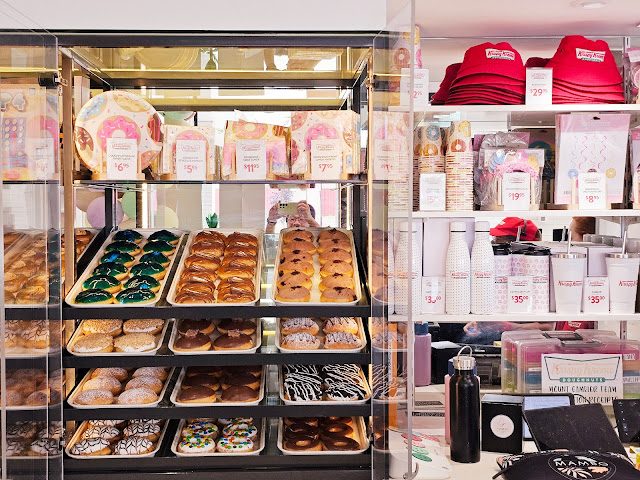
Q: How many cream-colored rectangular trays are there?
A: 12